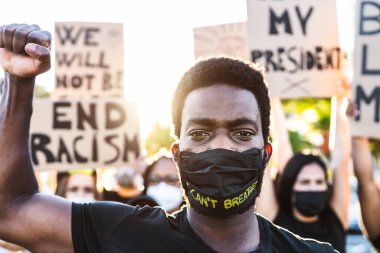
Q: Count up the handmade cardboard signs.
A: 5